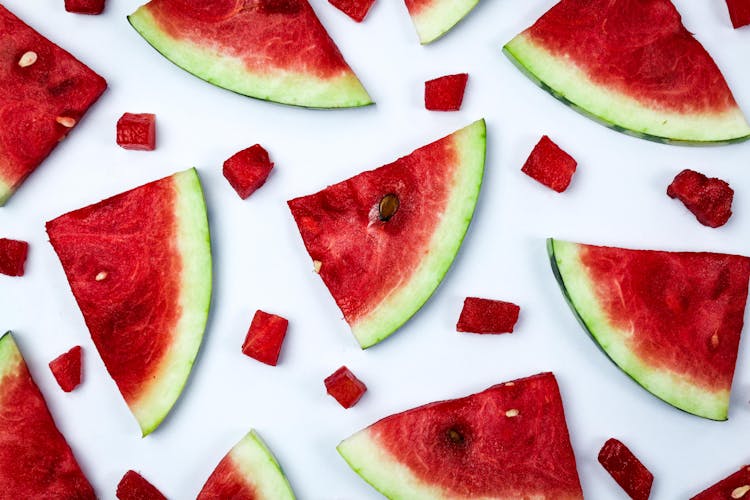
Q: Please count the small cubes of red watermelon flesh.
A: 15